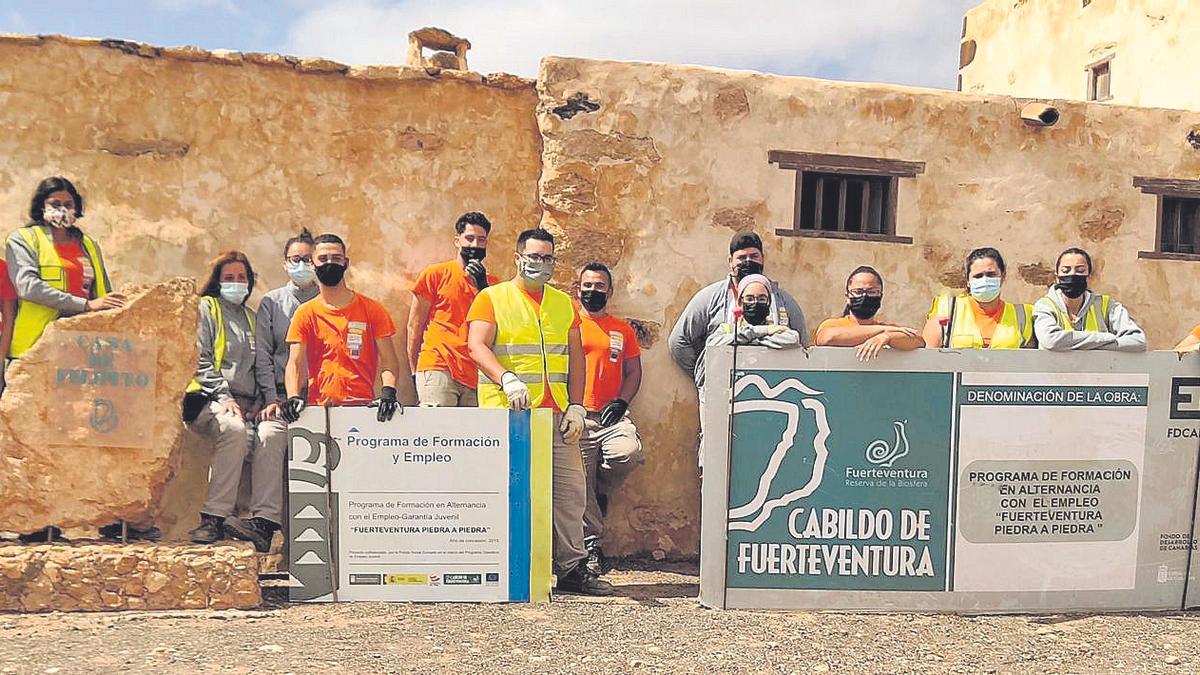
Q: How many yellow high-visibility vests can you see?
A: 5